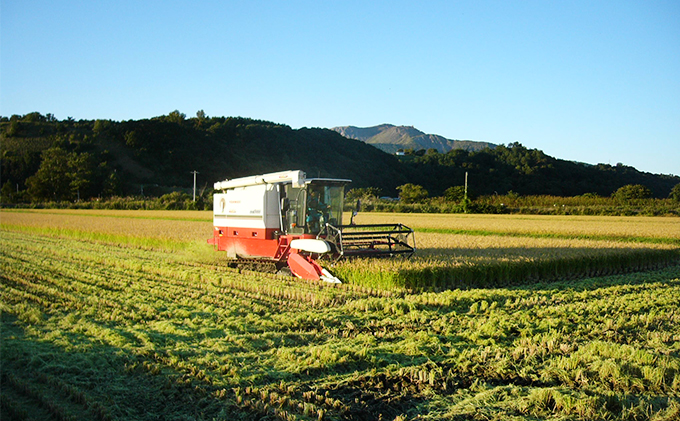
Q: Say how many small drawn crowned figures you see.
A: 0